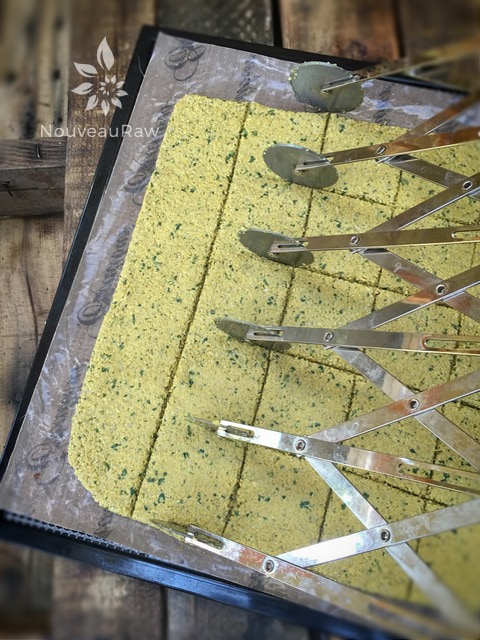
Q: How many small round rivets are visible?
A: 9